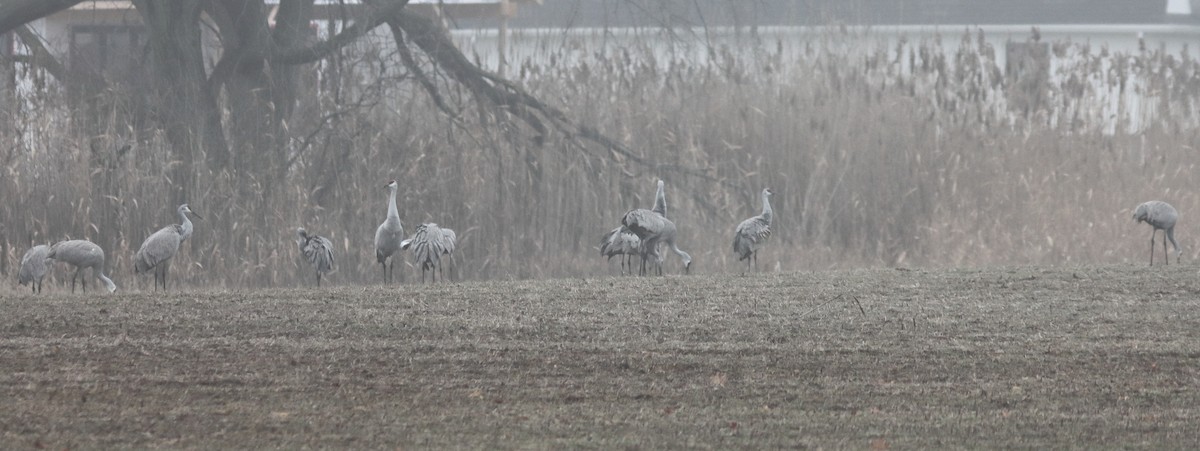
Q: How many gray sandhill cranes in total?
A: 12